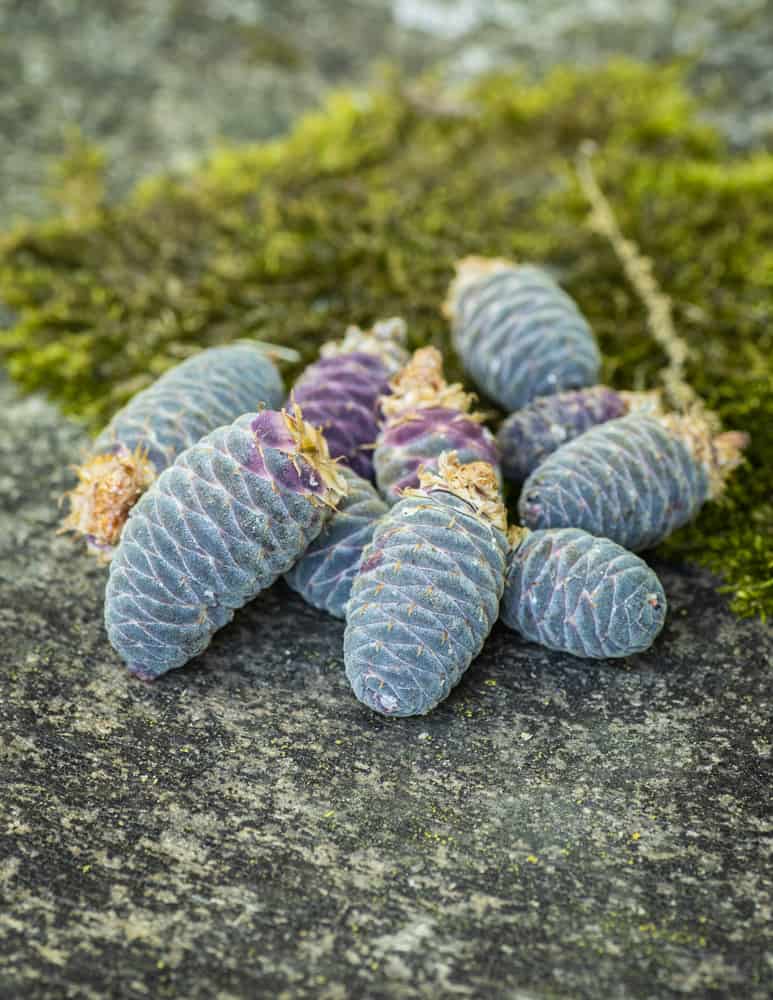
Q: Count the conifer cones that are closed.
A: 10